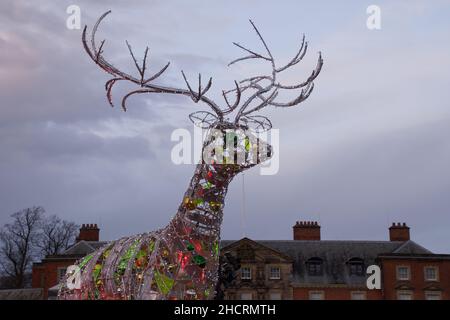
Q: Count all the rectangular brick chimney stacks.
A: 3